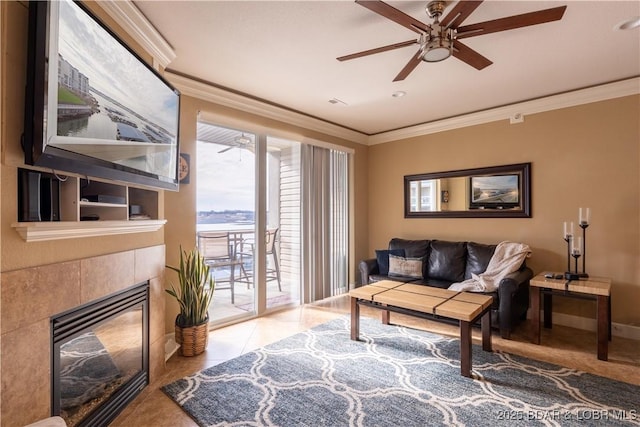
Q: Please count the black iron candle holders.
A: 3